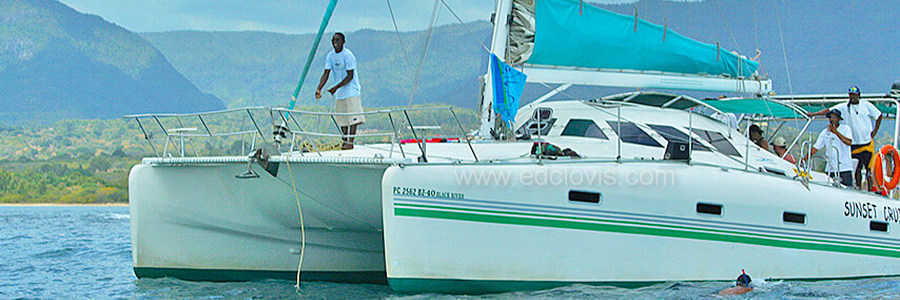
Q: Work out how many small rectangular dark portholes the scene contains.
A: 4